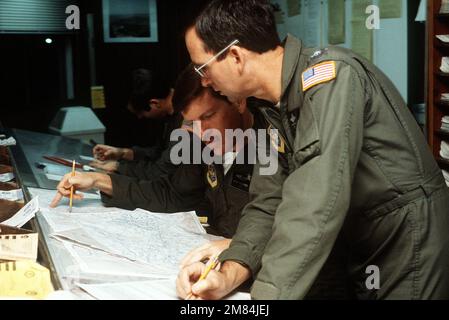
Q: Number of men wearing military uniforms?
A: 3